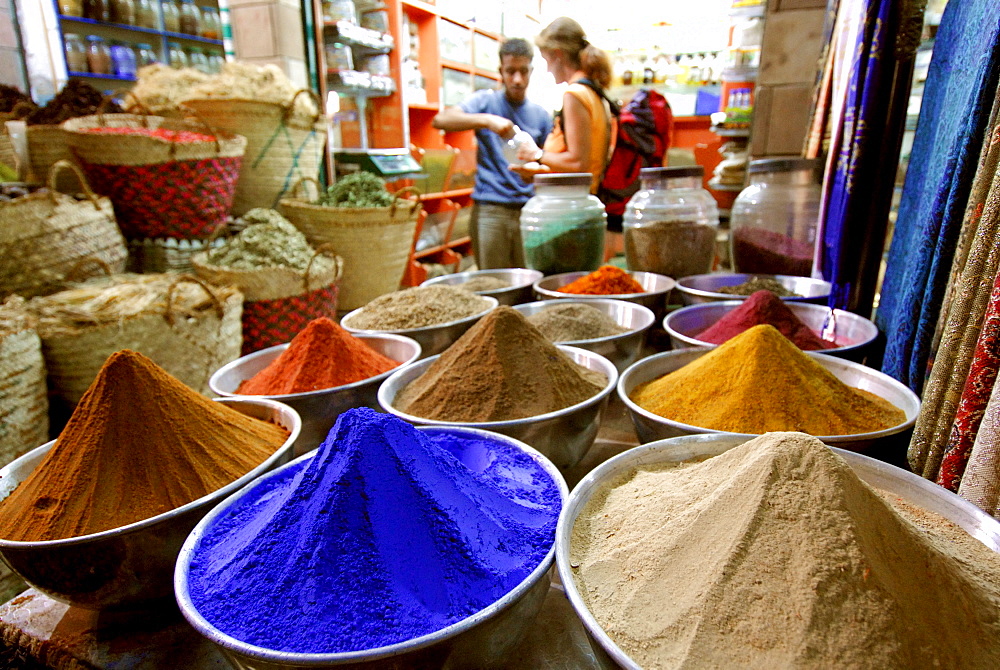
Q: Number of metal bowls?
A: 12